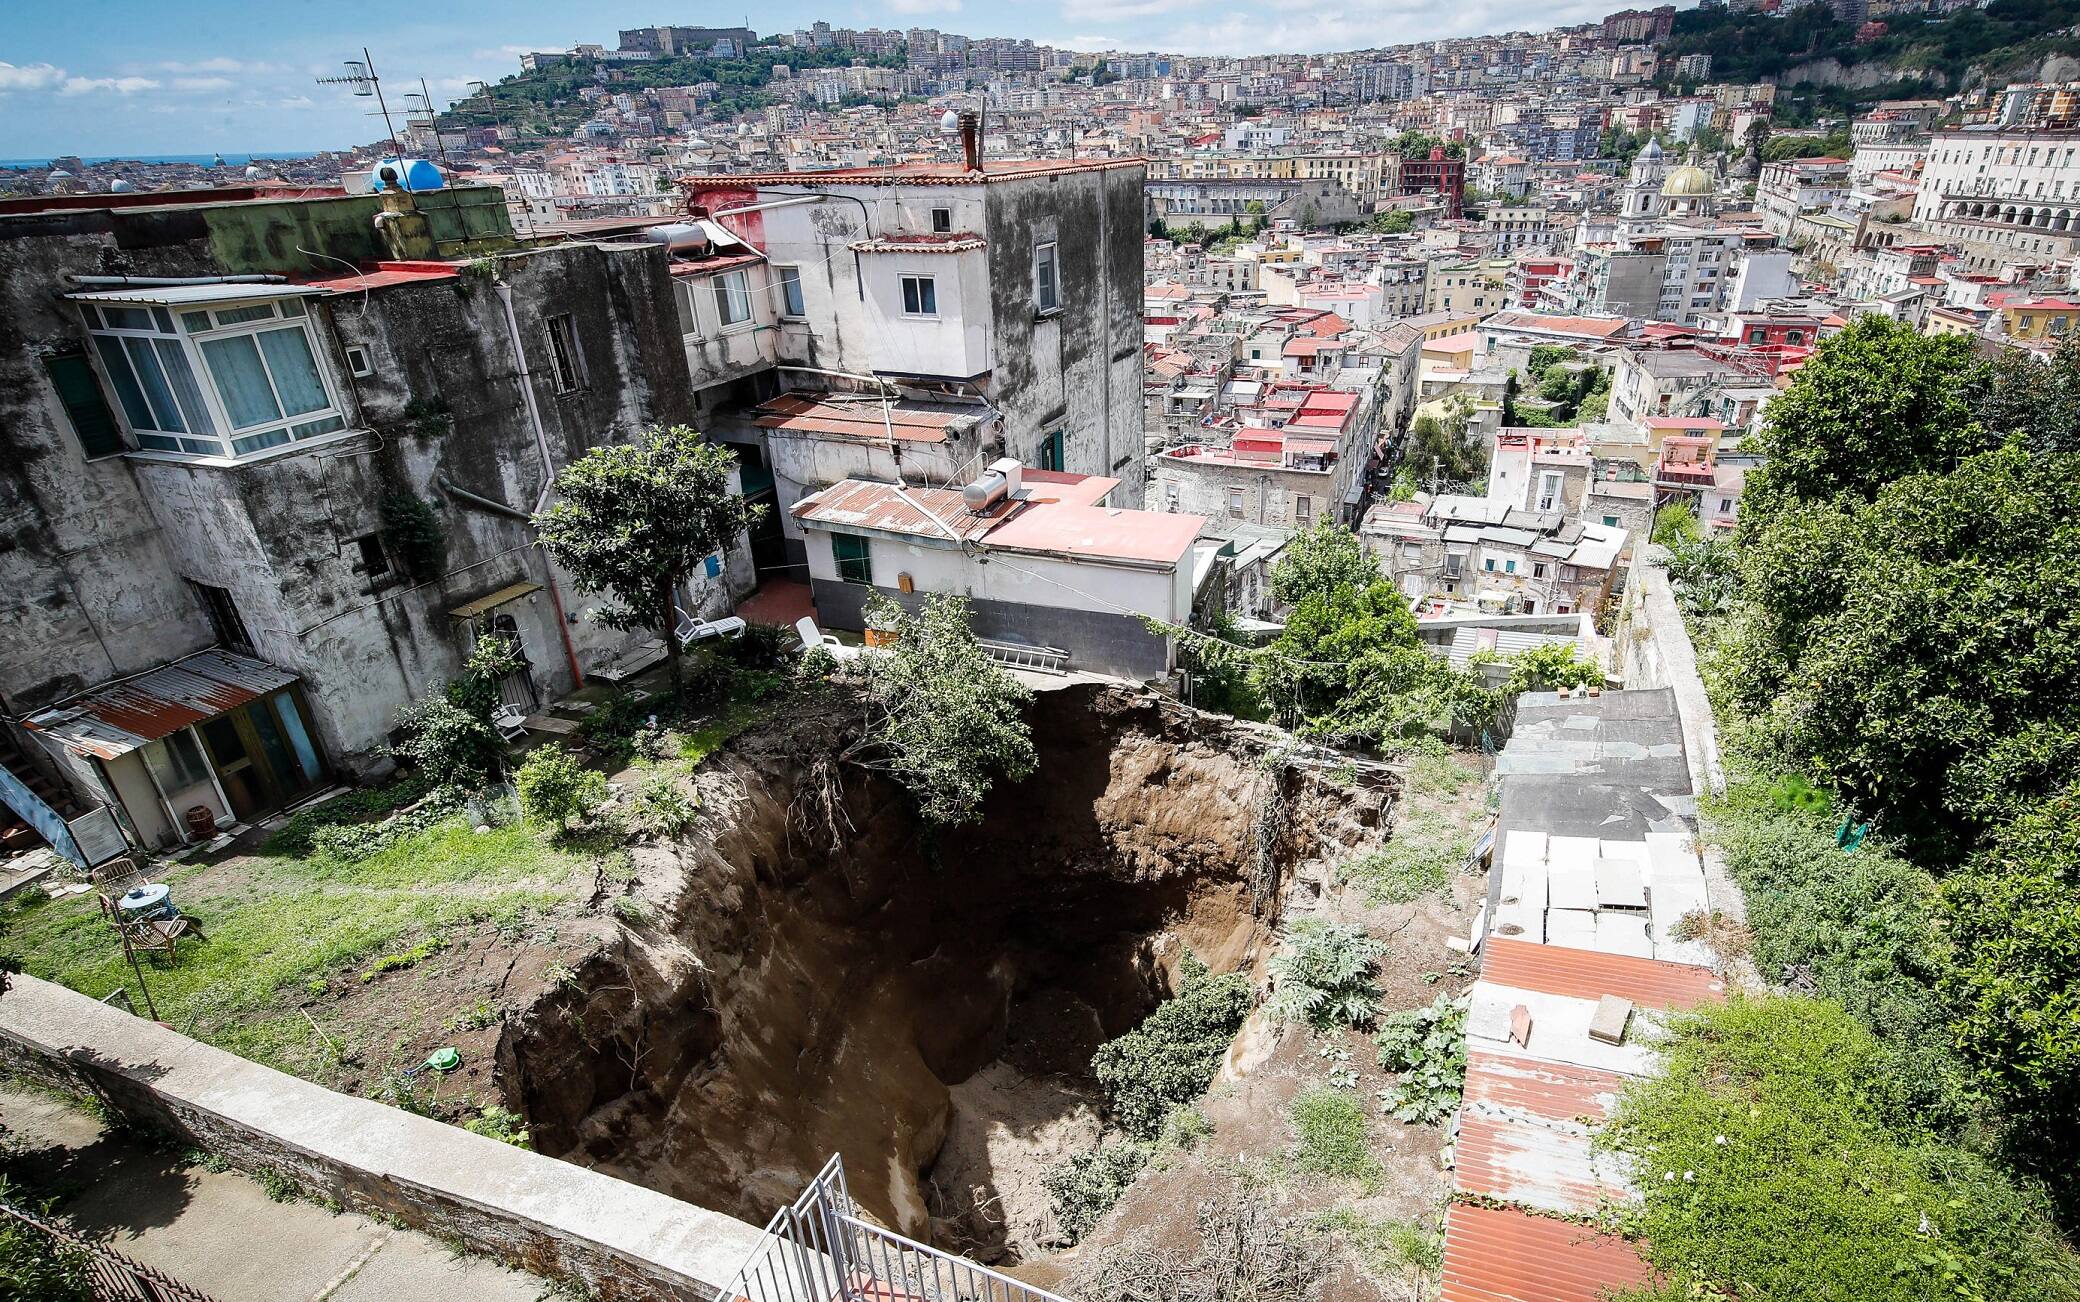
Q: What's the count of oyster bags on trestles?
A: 0